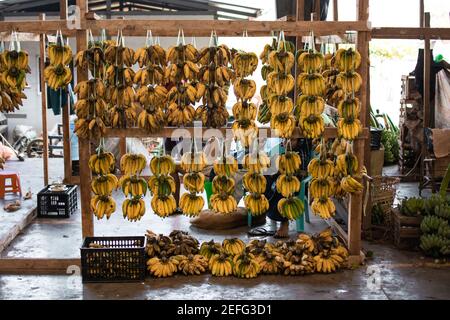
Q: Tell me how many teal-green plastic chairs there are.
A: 1